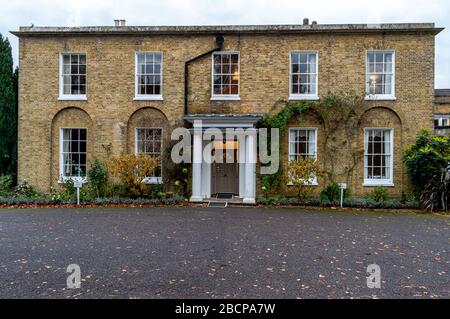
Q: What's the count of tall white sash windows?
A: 9